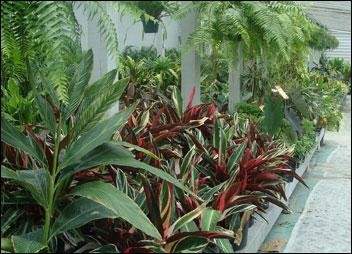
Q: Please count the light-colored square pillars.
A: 3